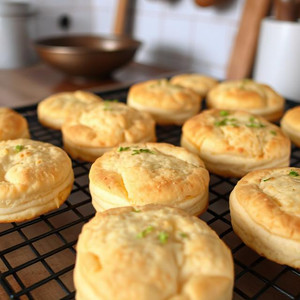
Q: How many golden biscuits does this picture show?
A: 12